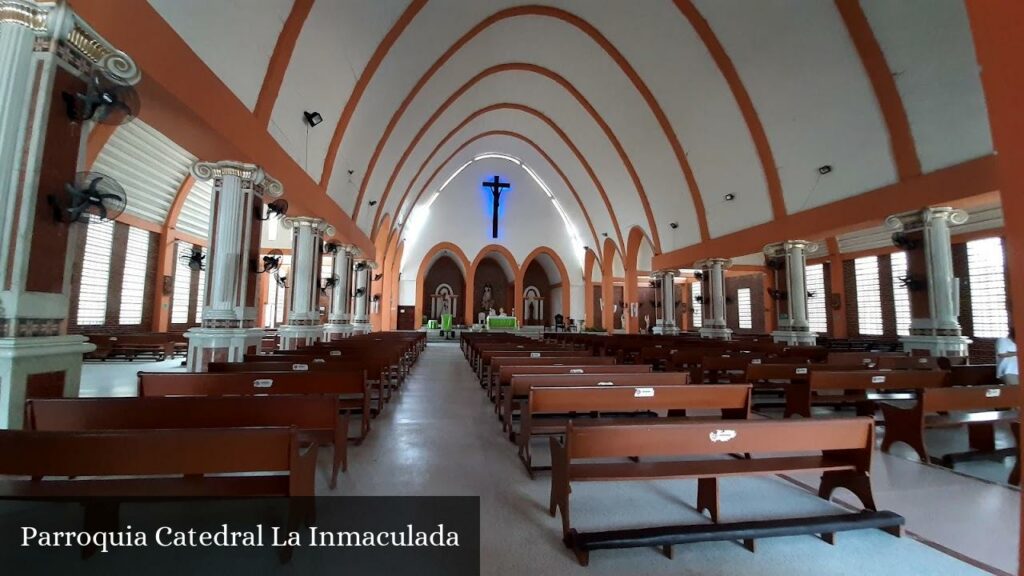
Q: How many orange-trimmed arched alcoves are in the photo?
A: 3